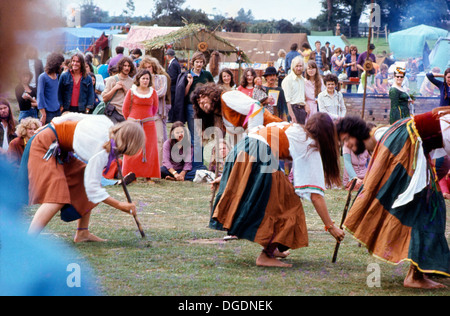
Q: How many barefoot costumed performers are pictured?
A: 3